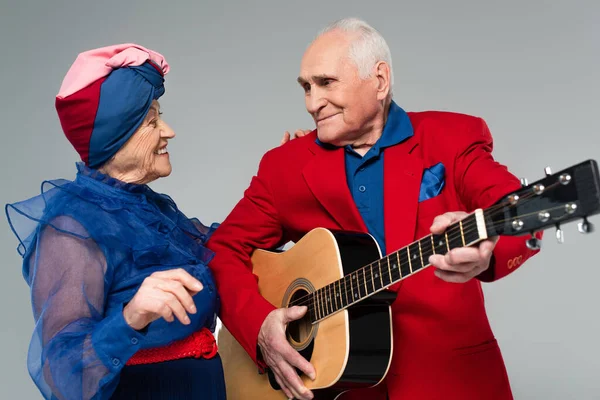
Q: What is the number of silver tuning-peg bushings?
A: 6